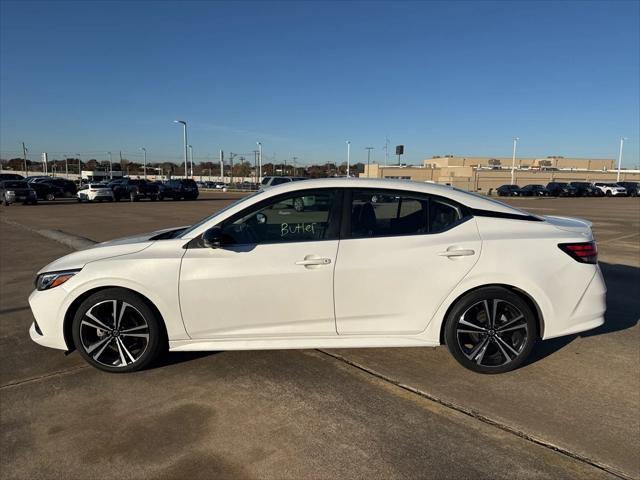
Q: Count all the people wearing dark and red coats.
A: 0